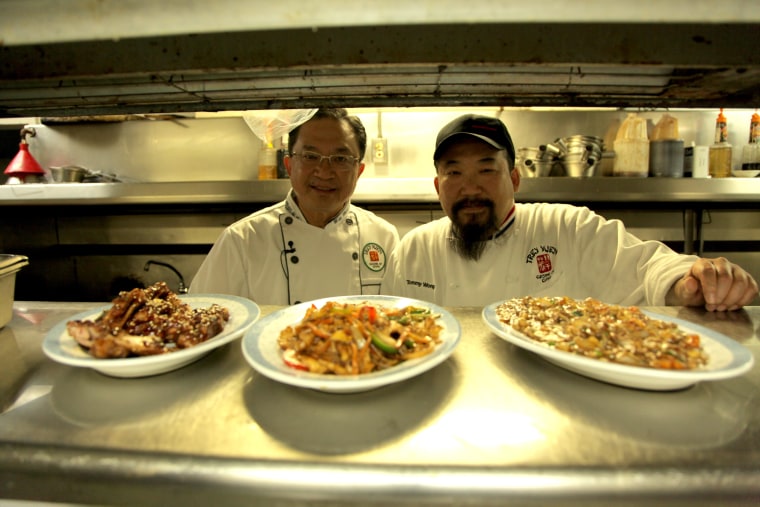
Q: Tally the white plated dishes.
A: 3